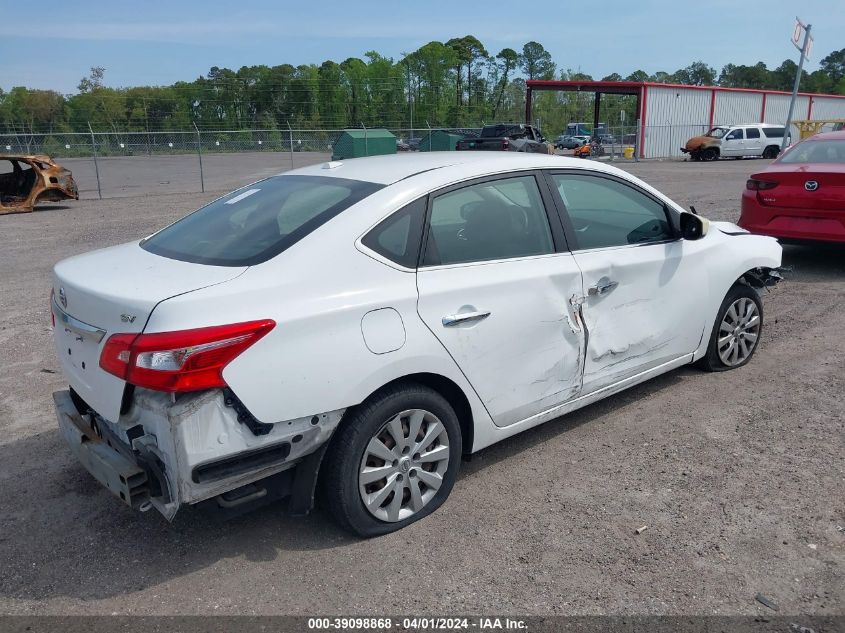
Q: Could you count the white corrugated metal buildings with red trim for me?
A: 1